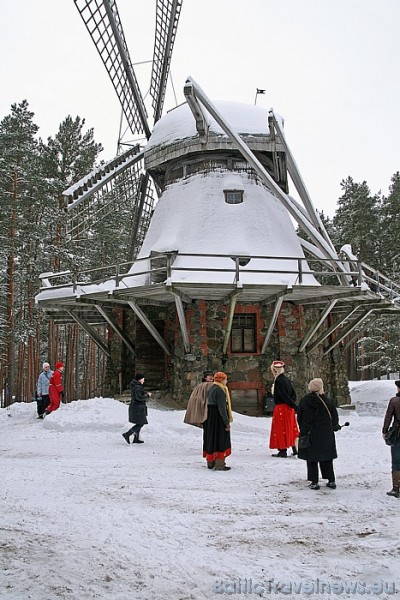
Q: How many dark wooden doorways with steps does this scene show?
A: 1